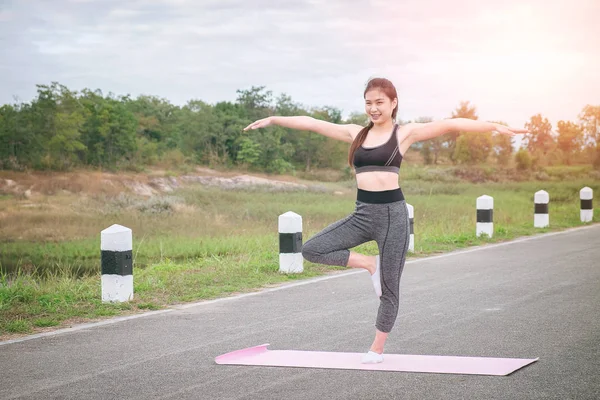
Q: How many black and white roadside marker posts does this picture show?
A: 6